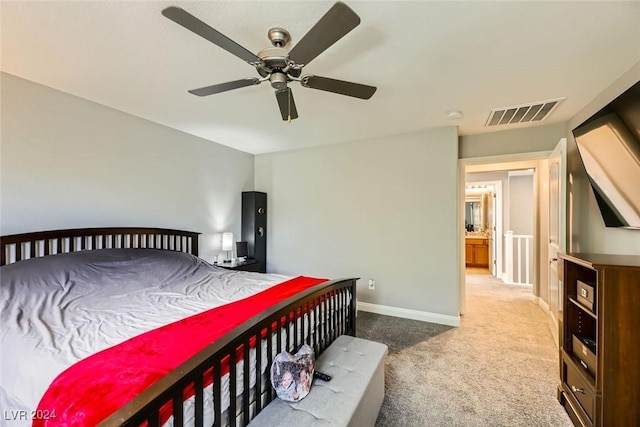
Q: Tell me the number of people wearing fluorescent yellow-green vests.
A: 0